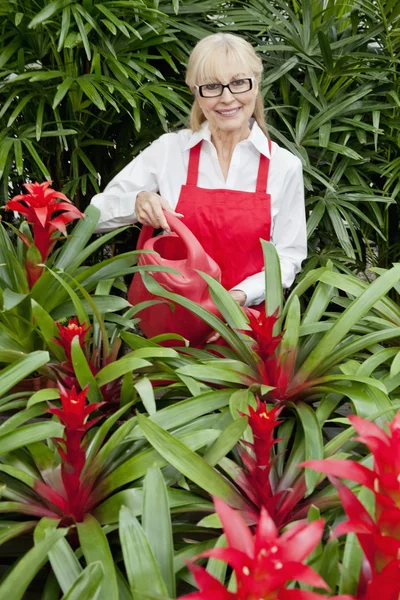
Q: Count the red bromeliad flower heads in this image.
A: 7